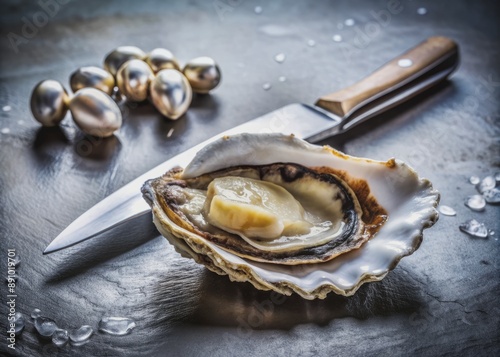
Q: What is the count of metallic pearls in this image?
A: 8